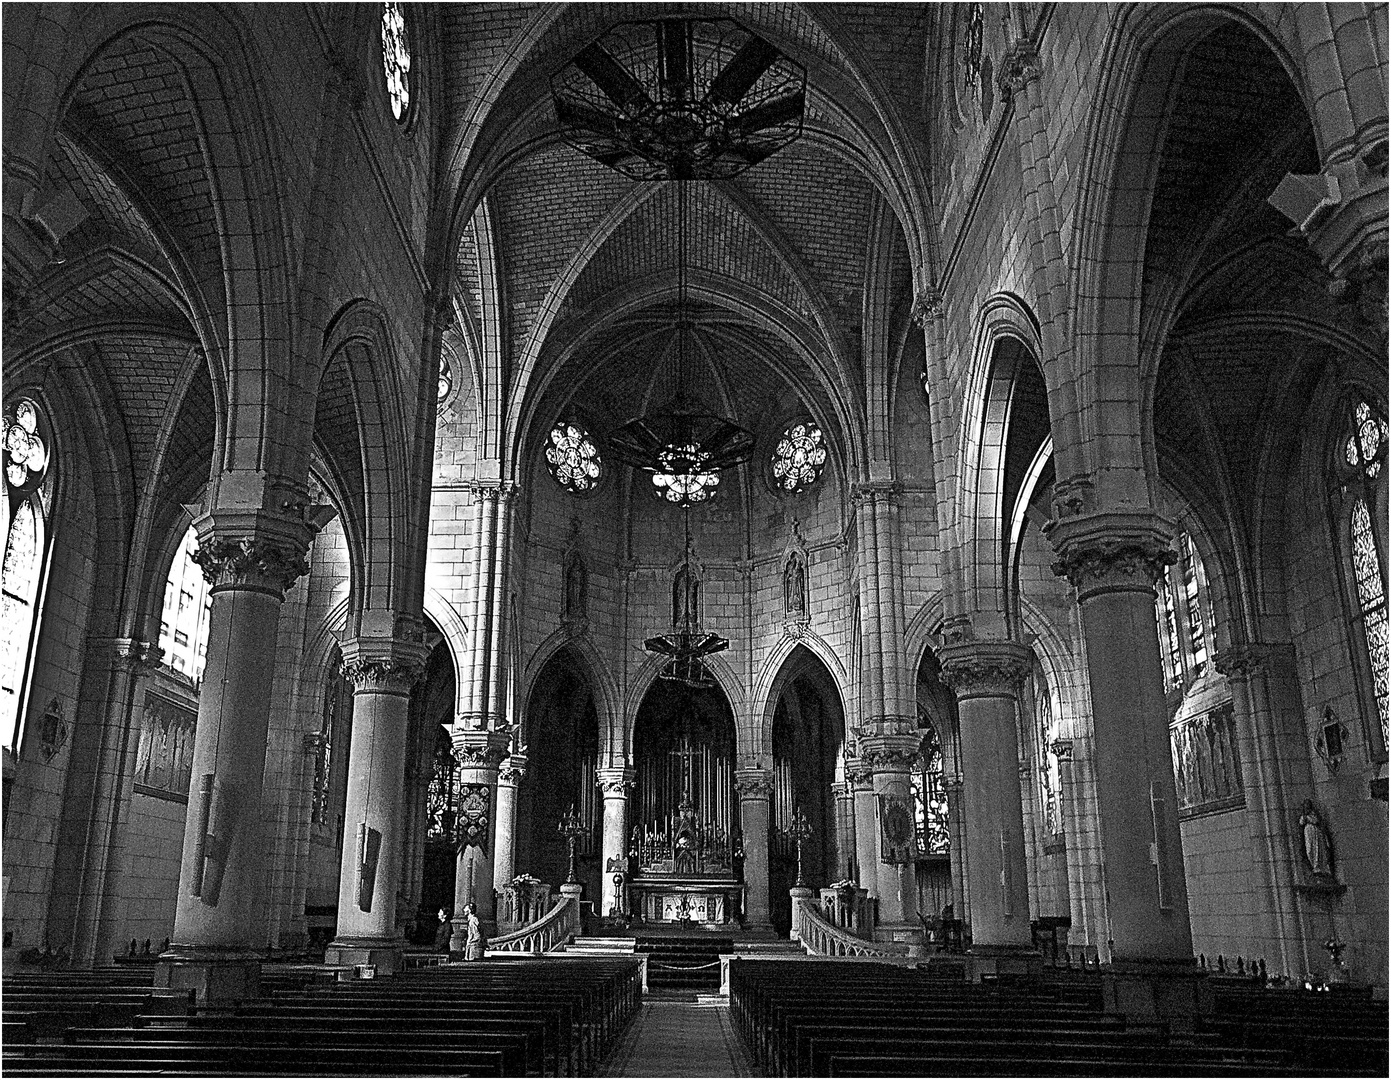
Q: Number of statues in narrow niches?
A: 3